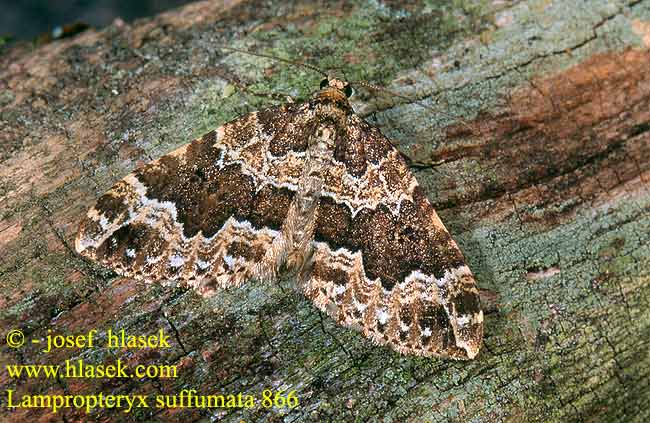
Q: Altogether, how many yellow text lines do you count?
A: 3